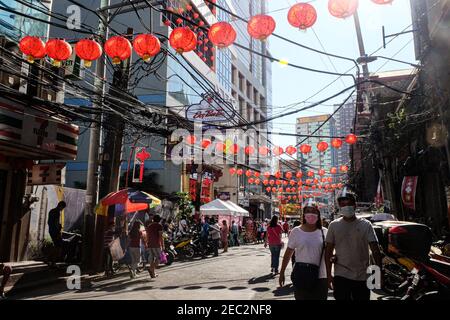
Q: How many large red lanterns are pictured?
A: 11